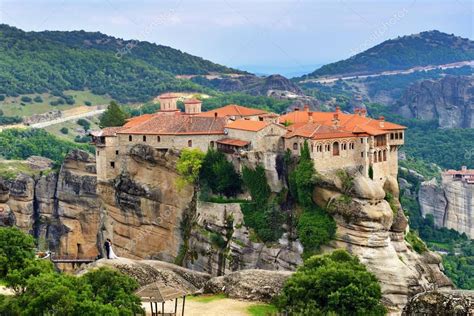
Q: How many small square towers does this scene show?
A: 2